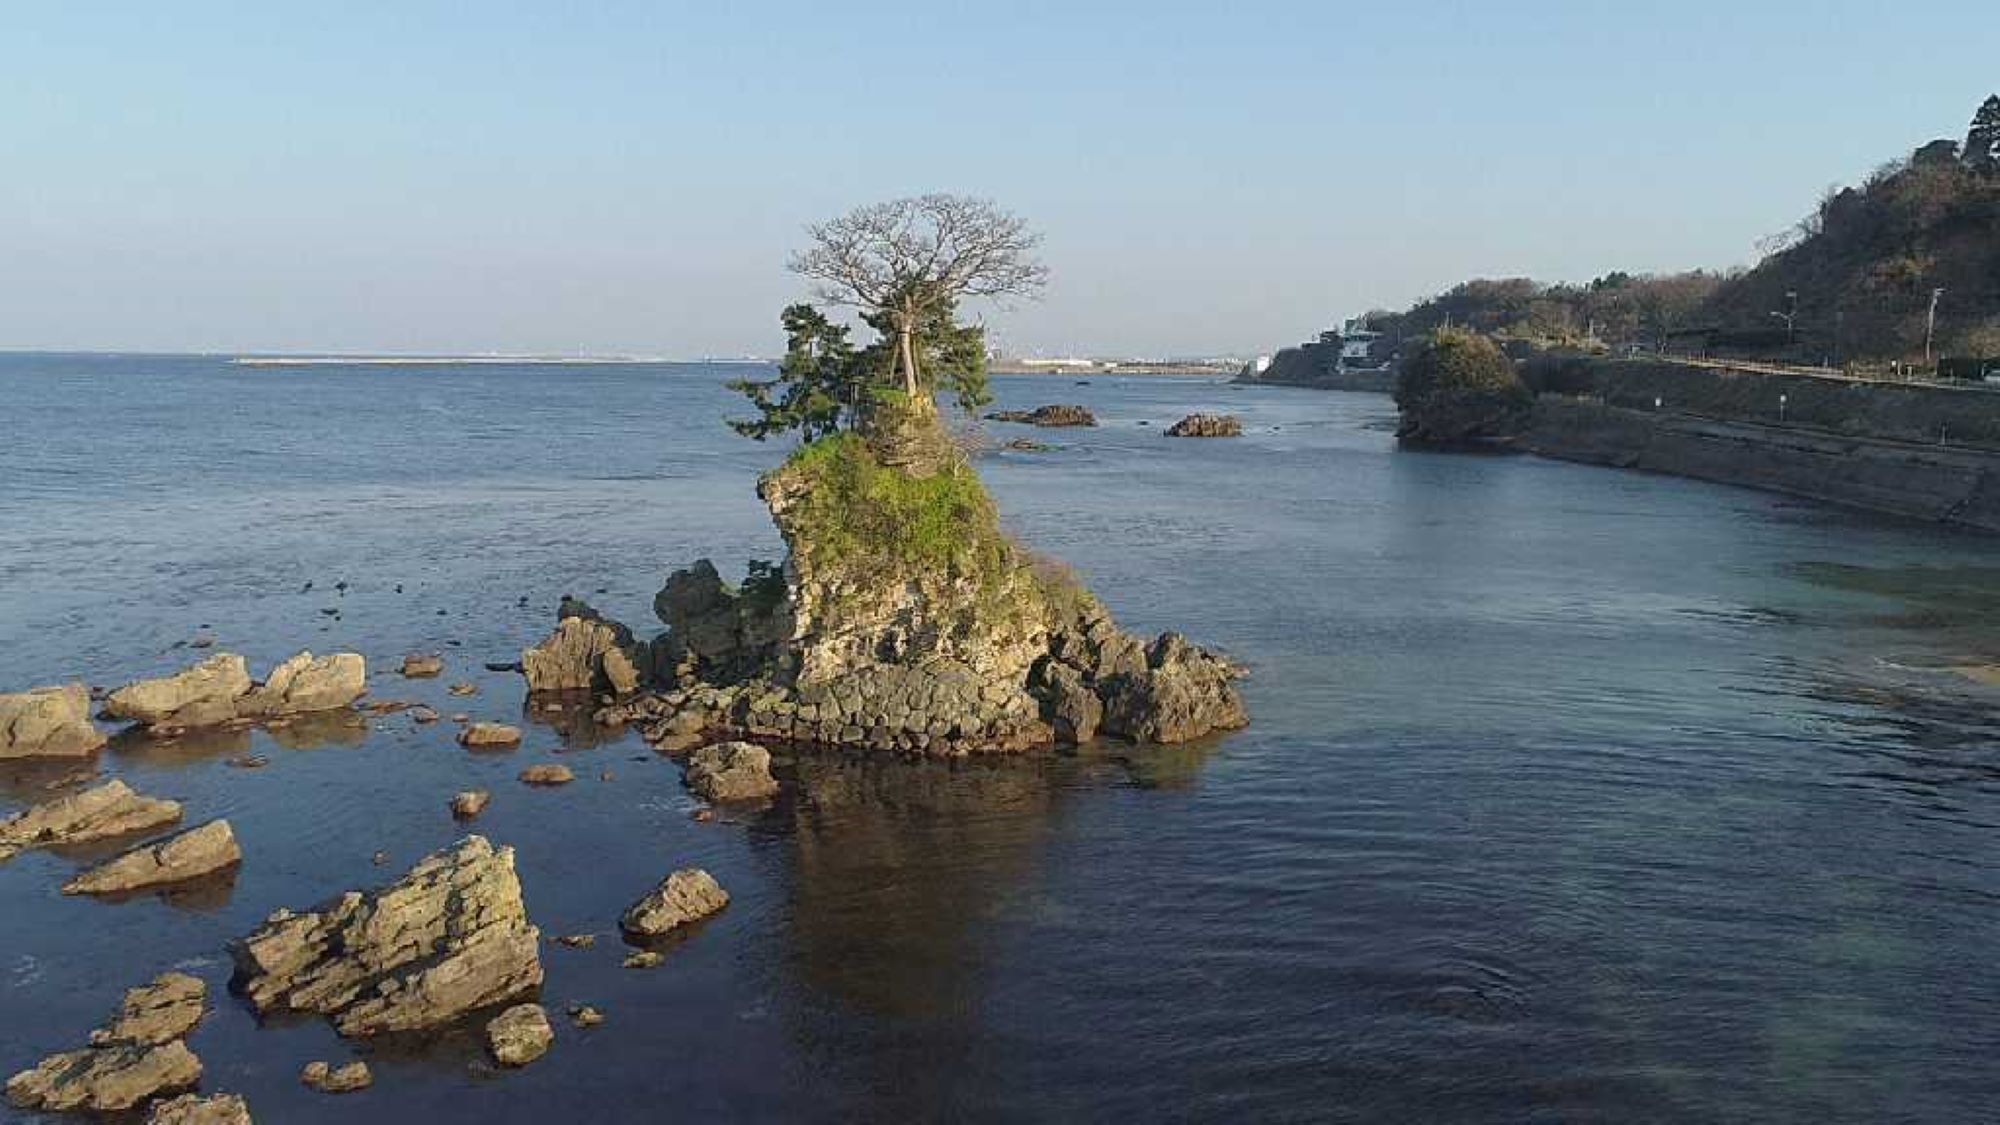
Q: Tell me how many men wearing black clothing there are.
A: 0